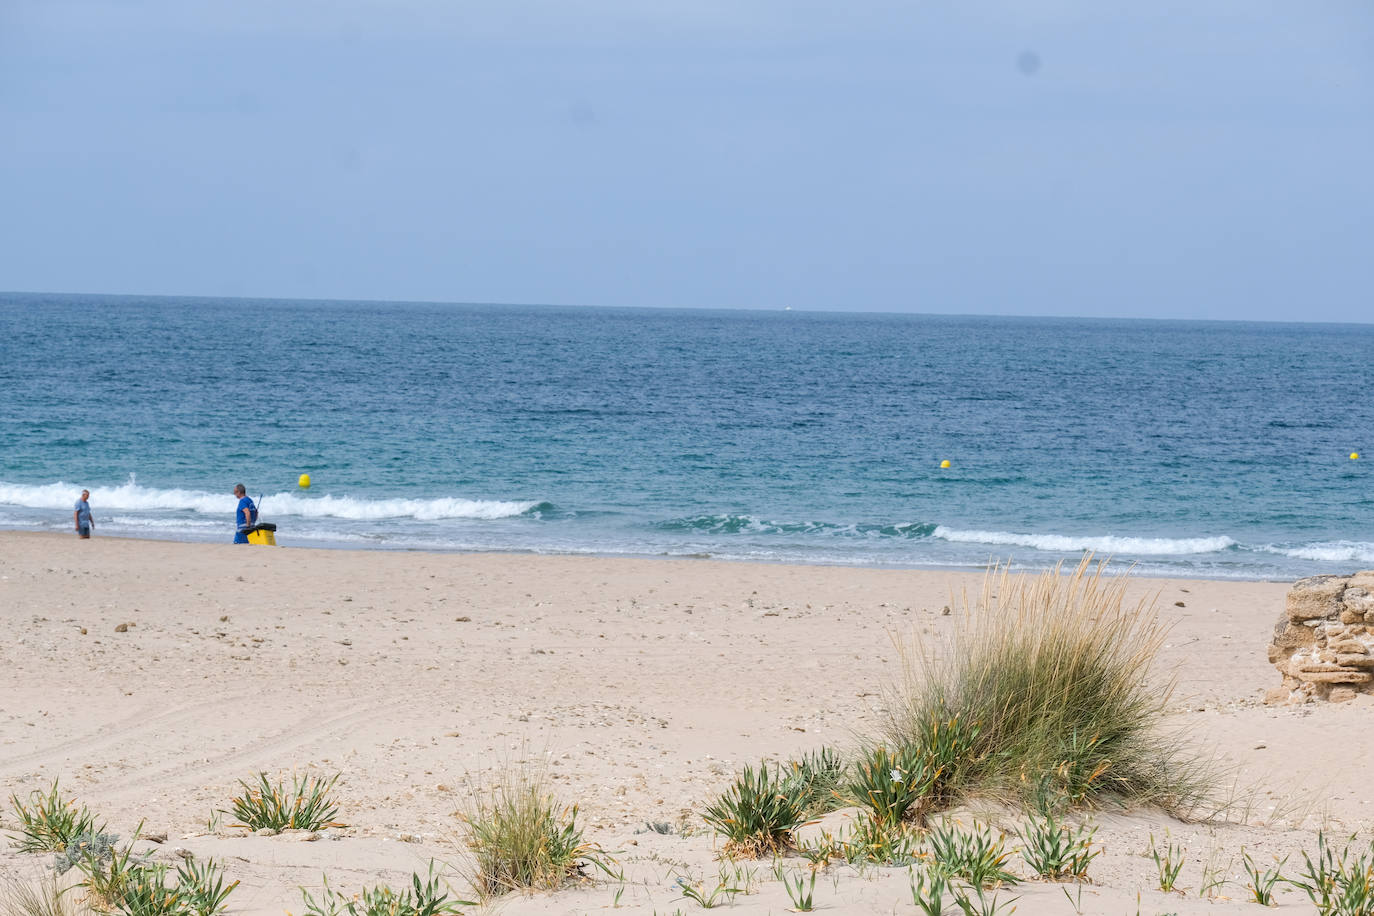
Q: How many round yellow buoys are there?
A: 3